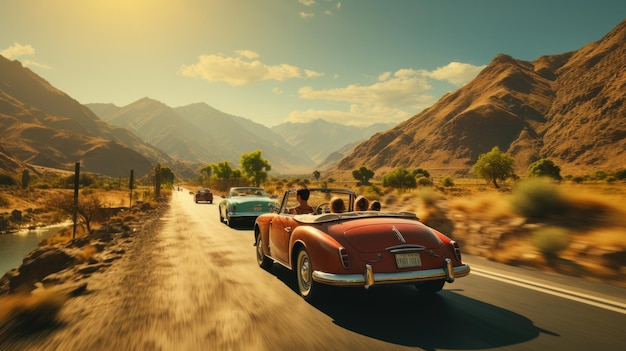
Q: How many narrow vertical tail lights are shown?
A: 2